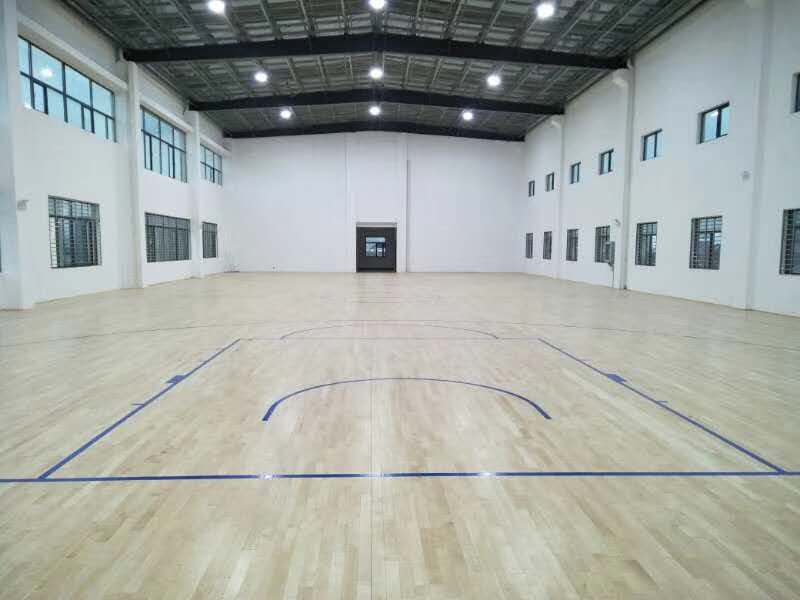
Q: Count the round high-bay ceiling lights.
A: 9